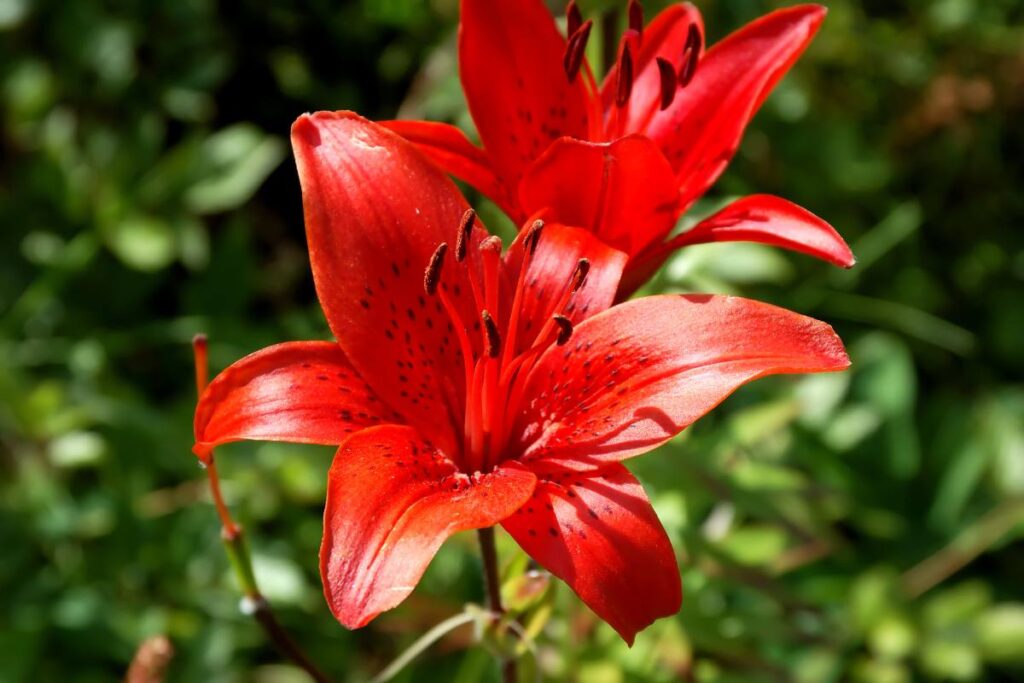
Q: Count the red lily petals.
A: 12